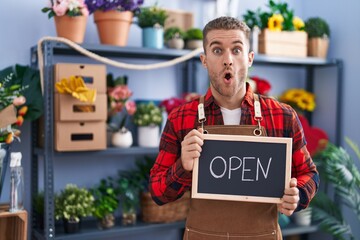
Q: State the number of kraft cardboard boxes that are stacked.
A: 3